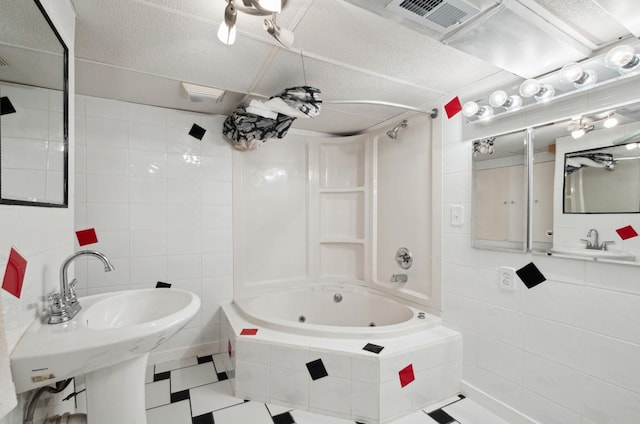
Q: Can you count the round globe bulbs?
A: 5